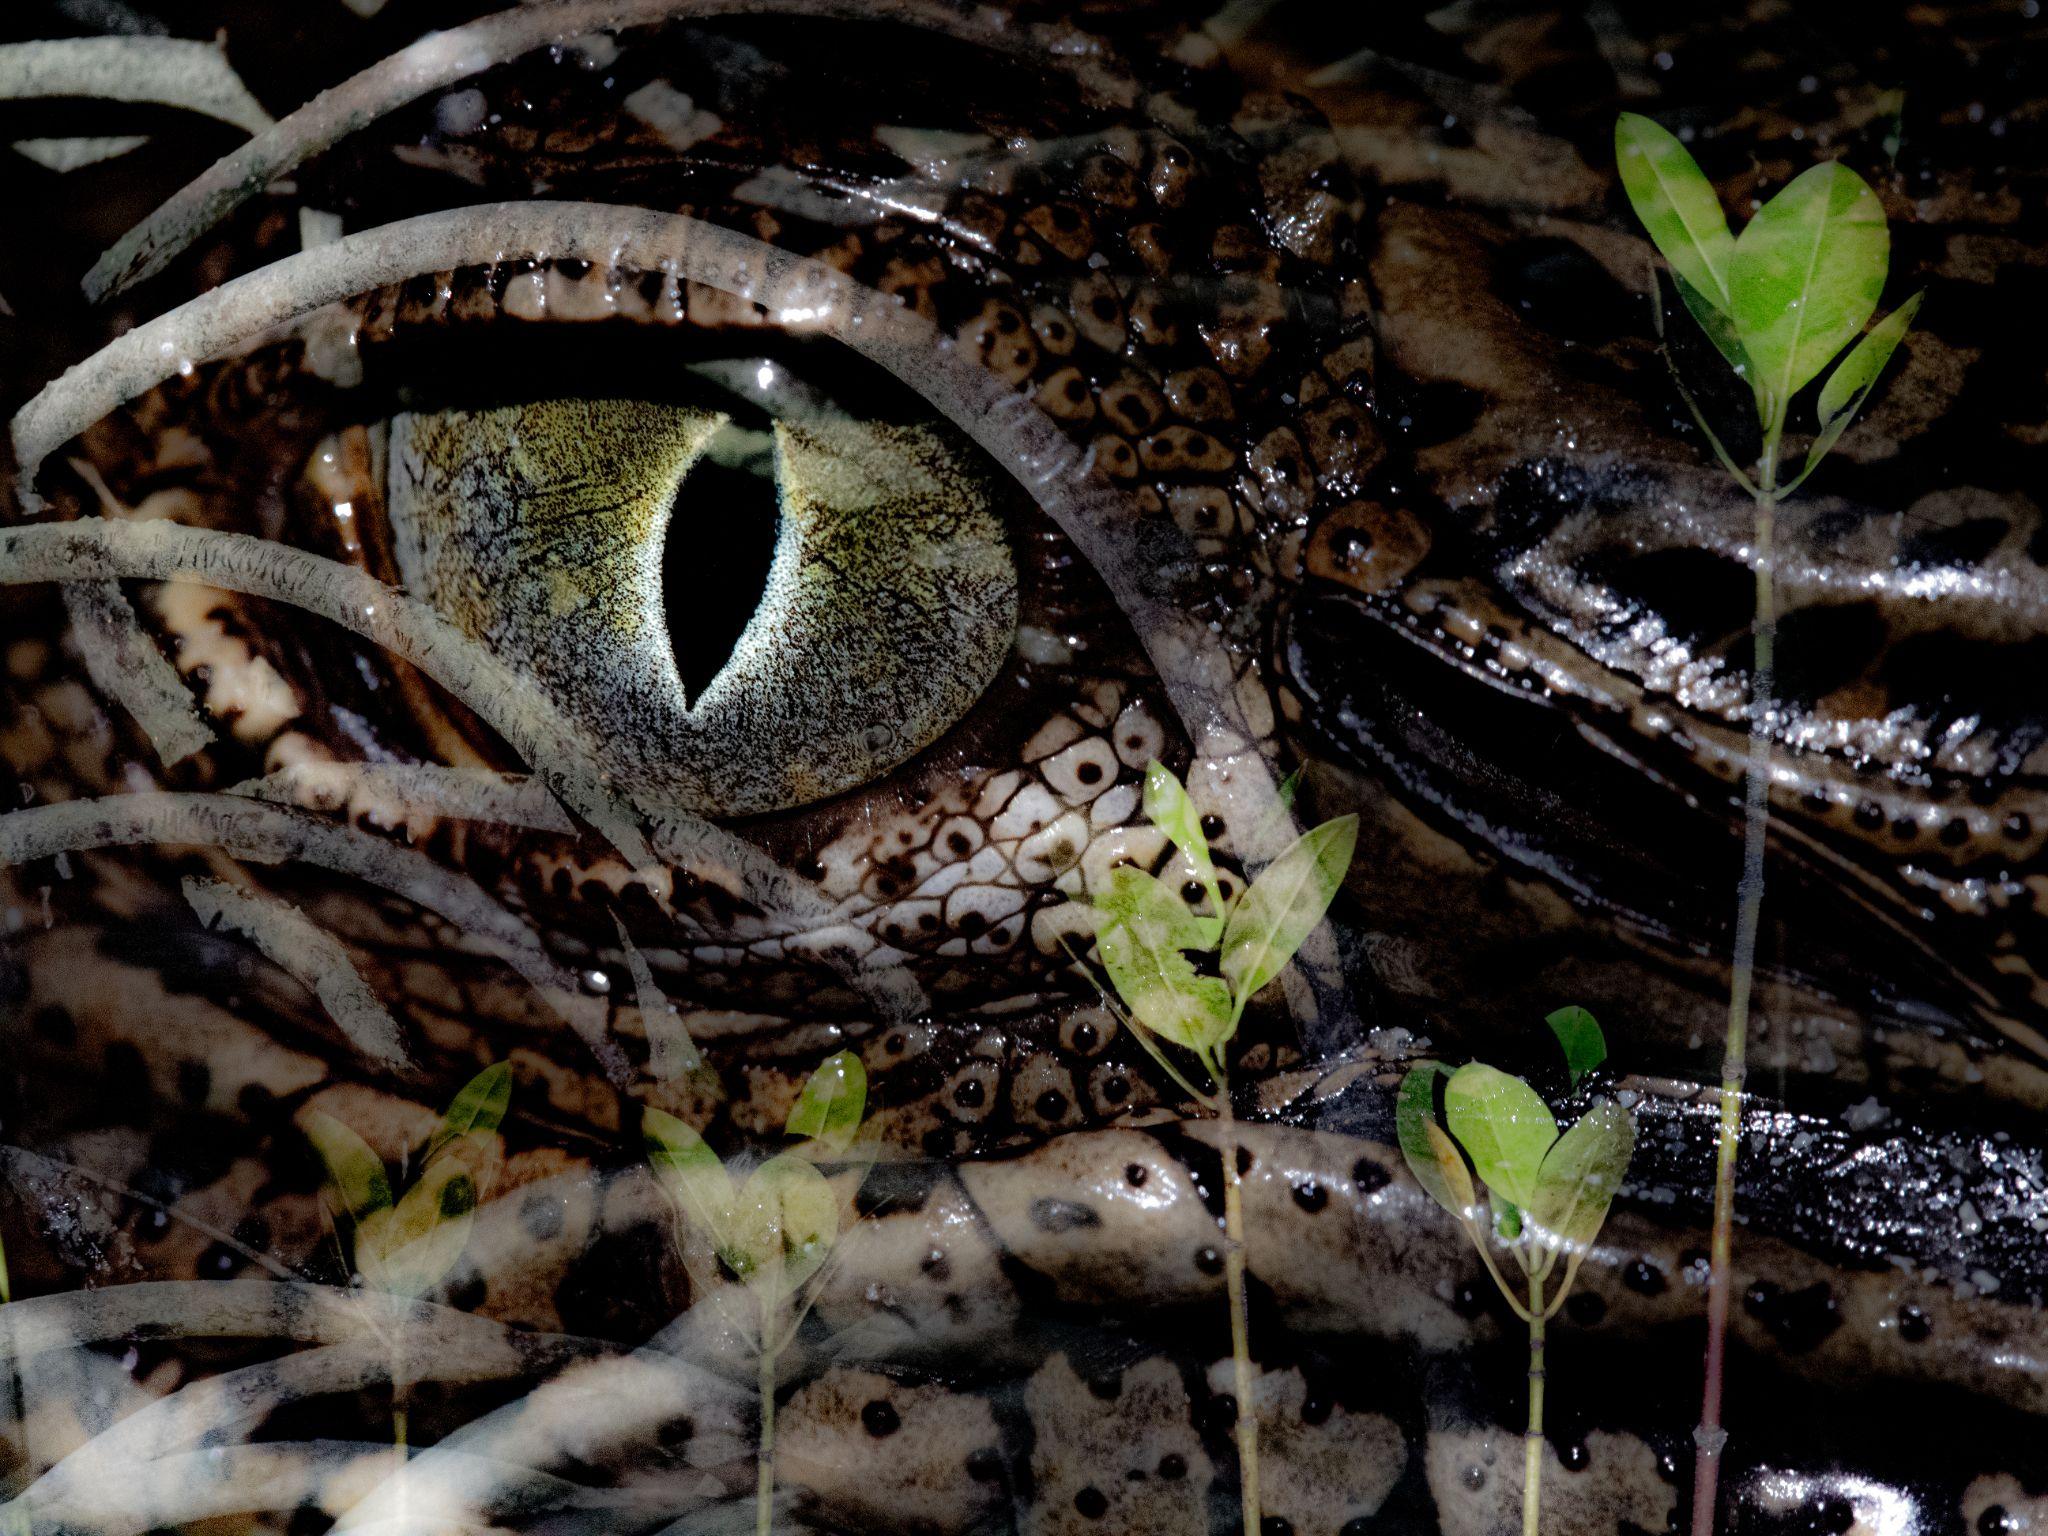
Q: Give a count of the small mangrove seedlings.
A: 5